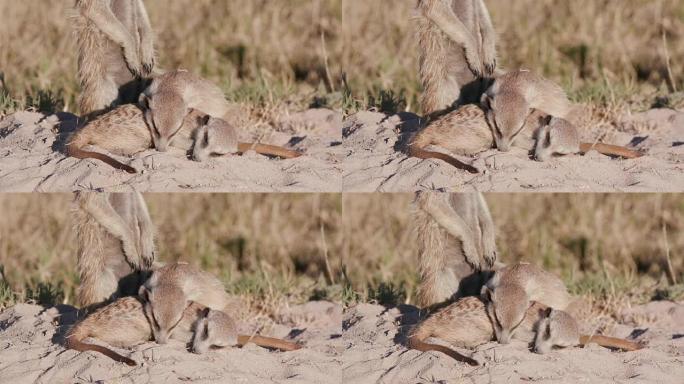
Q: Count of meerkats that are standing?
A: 4